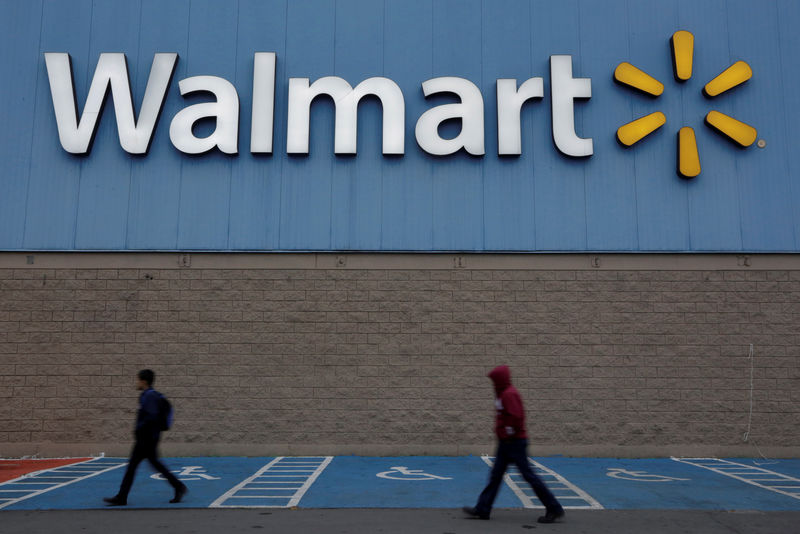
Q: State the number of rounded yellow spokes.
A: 6